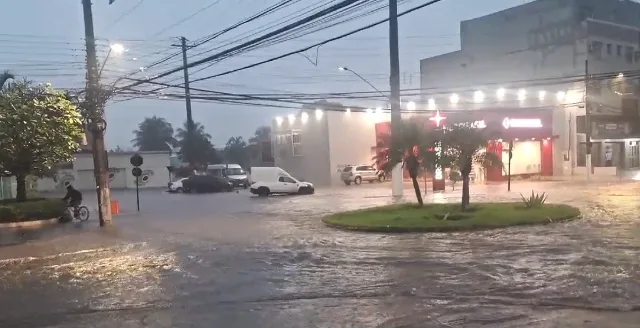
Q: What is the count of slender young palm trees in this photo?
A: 2